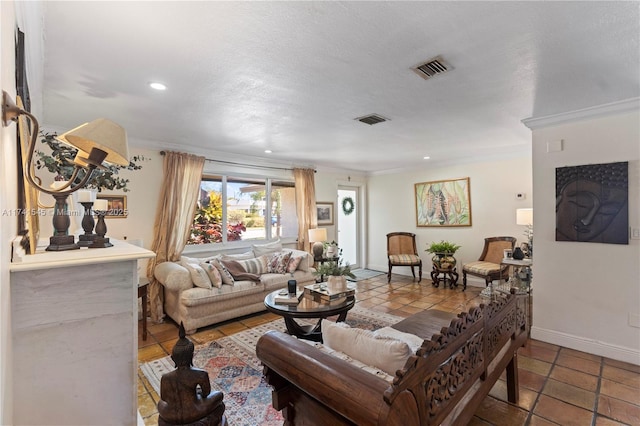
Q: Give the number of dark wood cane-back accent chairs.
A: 2